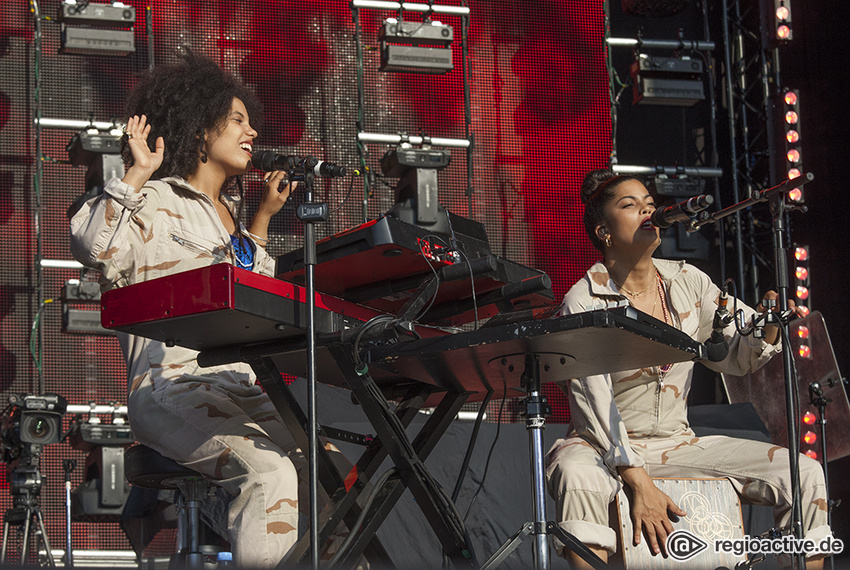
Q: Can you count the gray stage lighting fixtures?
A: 8